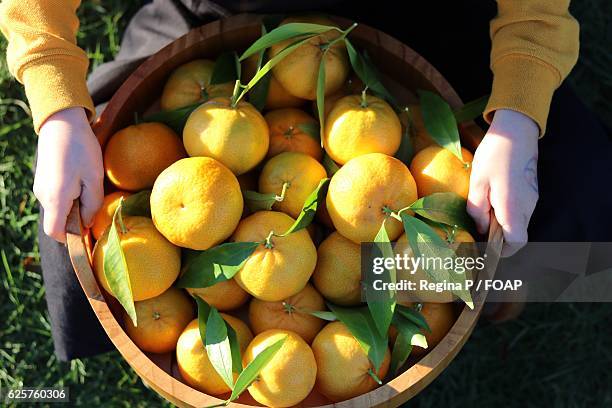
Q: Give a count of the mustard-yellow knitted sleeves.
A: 2